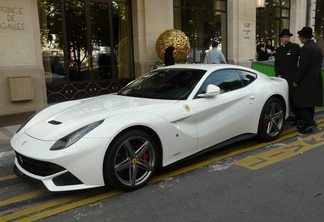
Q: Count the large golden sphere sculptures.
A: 1